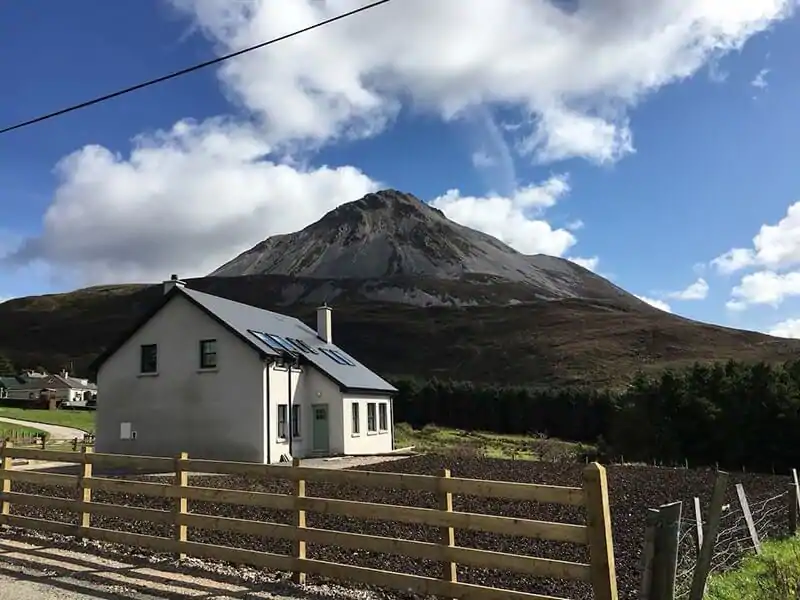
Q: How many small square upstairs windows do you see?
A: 2